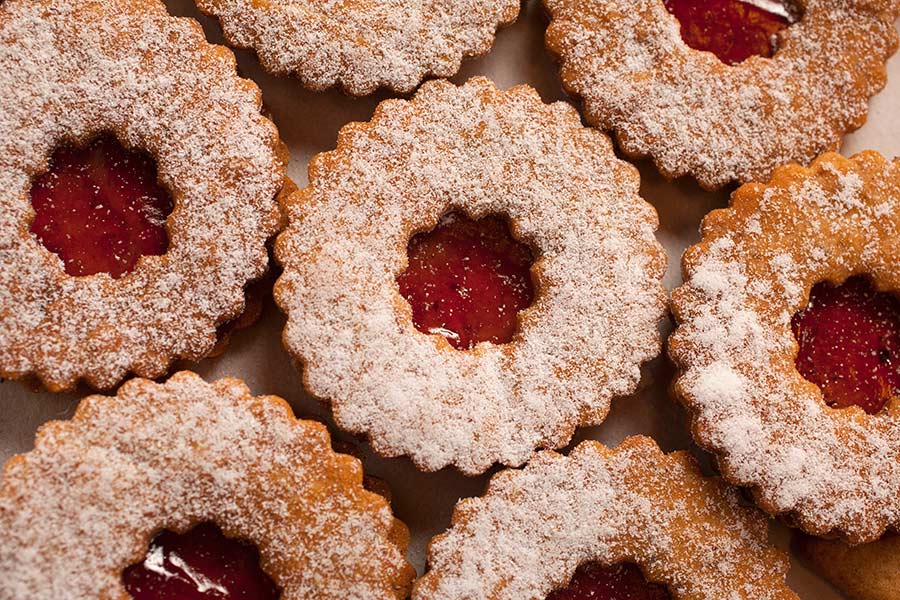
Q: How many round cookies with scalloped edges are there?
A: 7